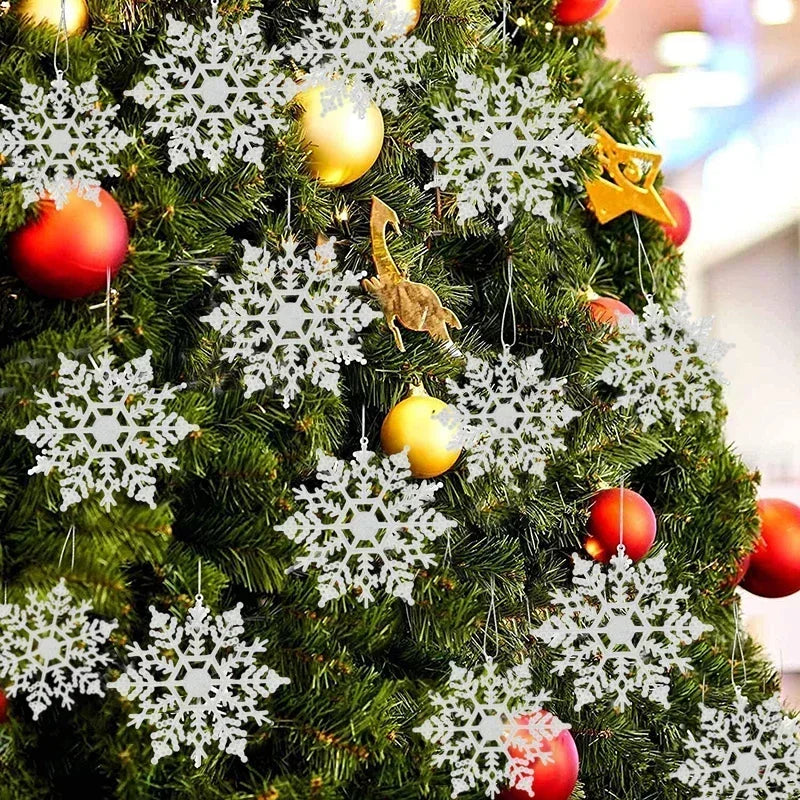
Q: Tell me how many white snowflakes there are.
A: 14